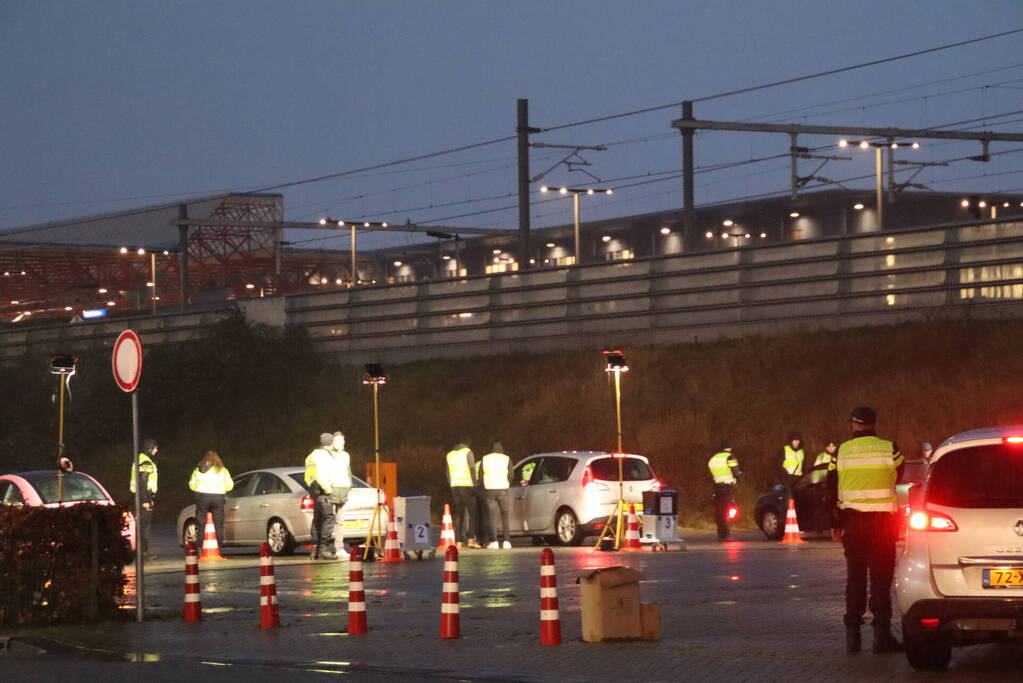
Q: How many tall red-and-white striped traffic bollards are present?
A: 5